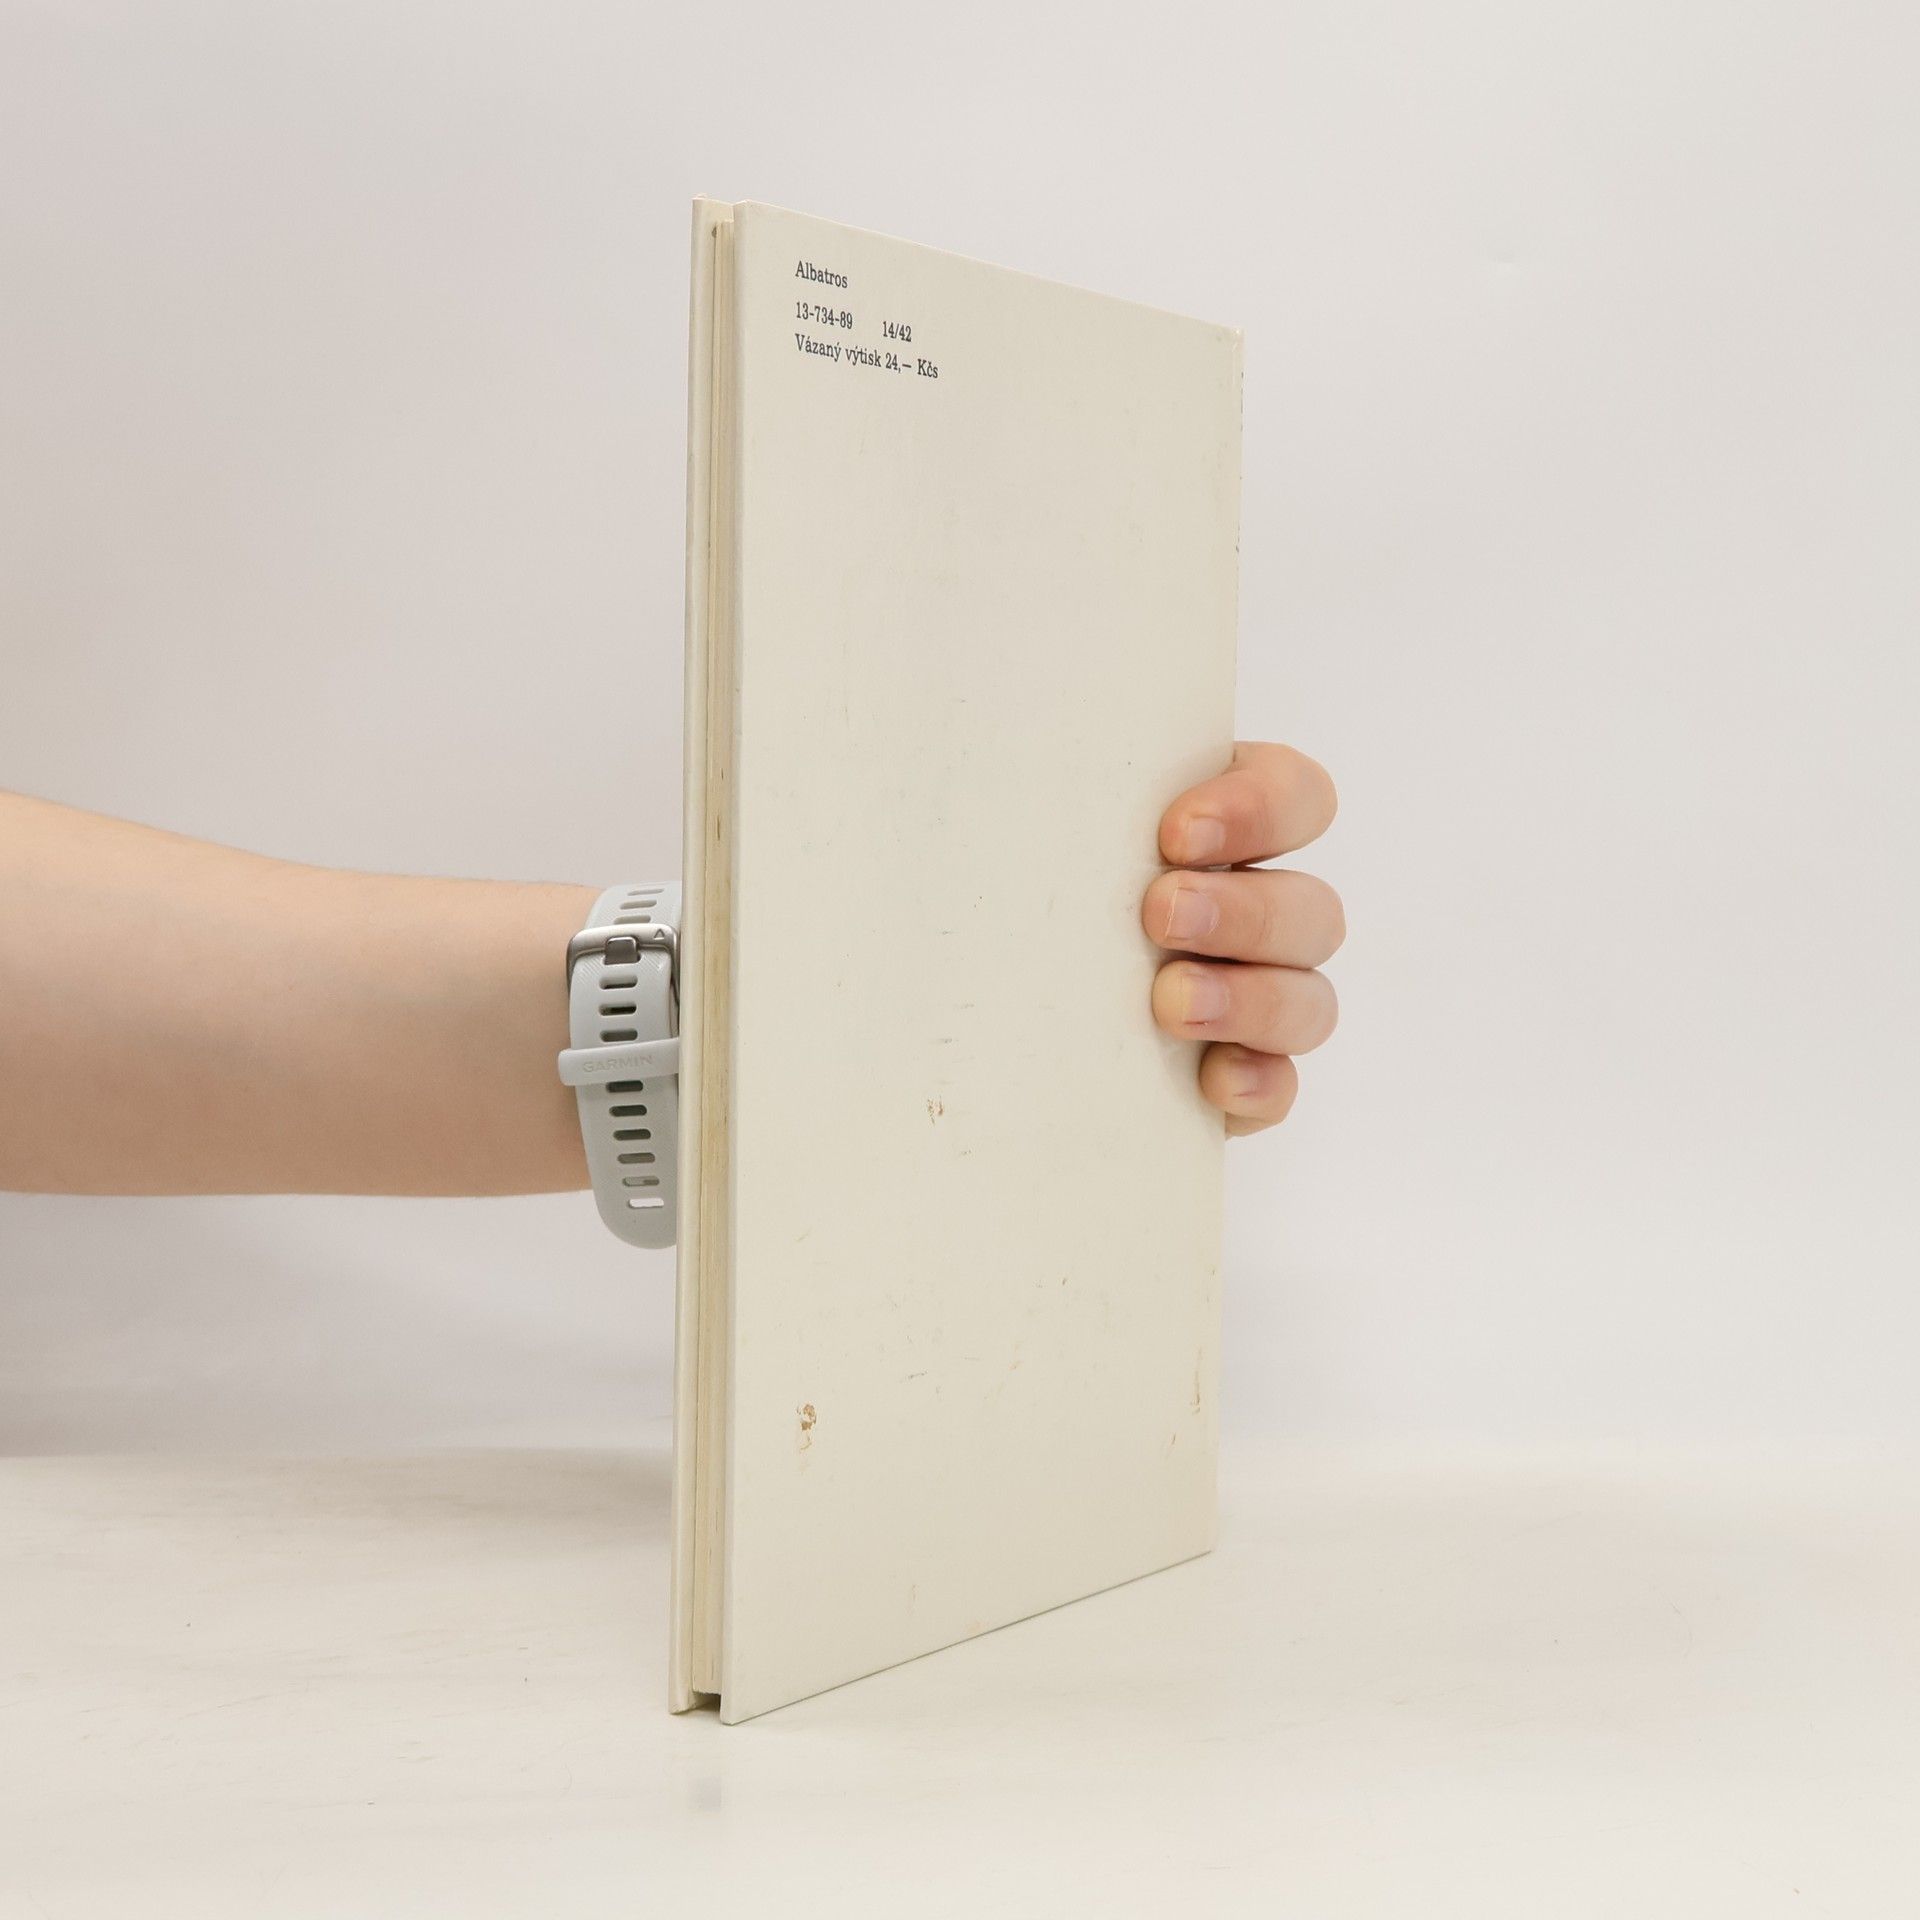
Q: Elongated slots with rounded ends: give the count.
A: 12